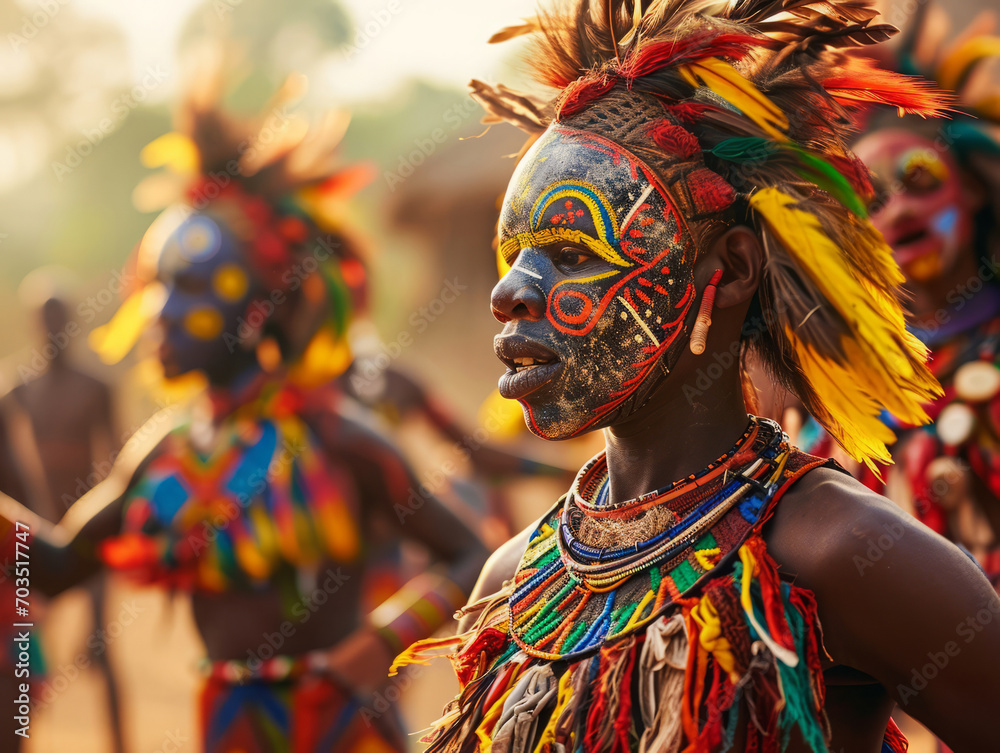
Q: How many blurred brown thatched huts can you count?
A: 1